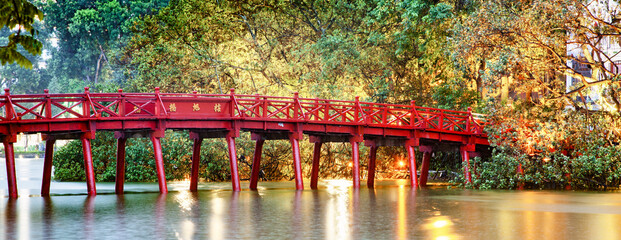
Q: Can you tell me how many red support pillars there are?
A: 15